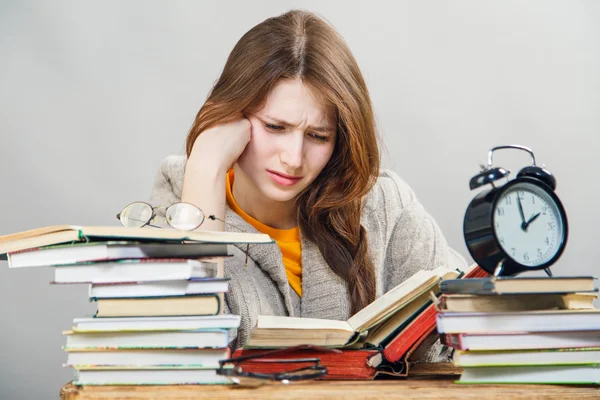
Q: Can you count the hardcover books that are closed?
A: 14